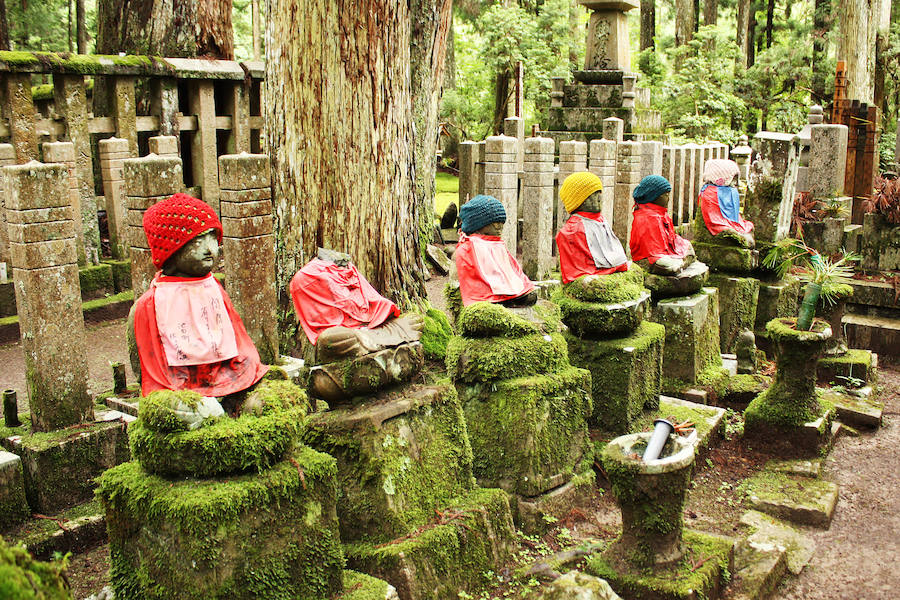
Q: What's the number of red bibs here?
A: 6